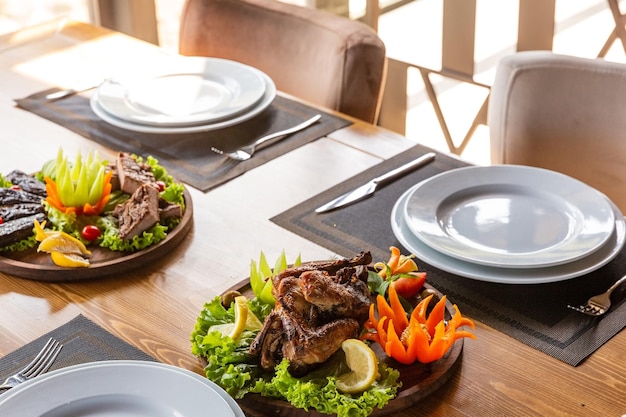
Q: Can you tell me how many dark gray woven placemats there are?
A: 3